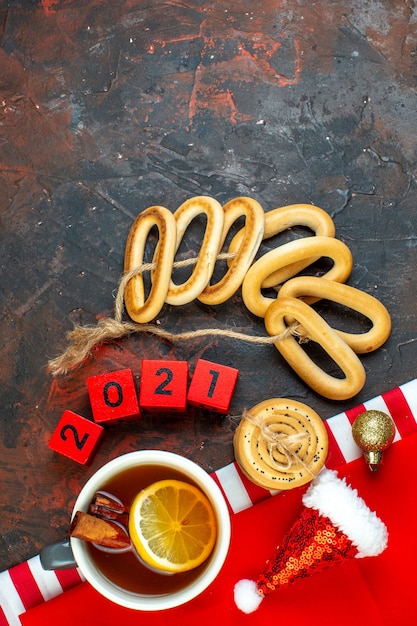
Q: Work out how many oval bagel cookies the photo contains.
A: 7